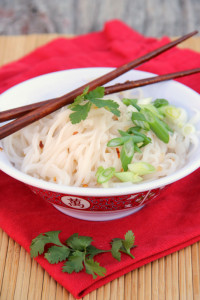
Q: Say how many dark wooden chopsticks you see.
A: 2